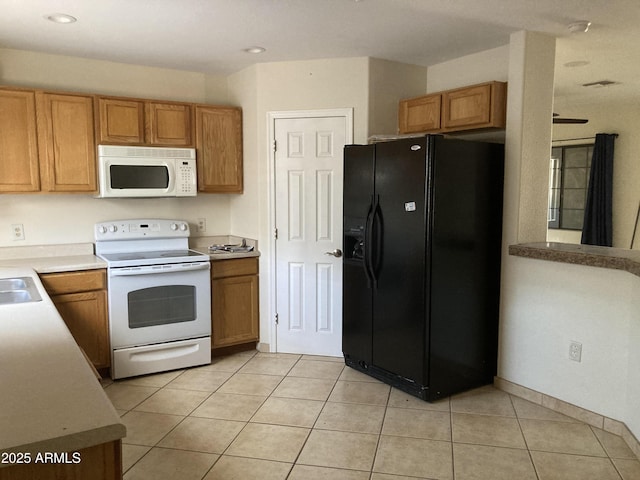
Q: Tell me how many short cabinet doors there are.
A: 4